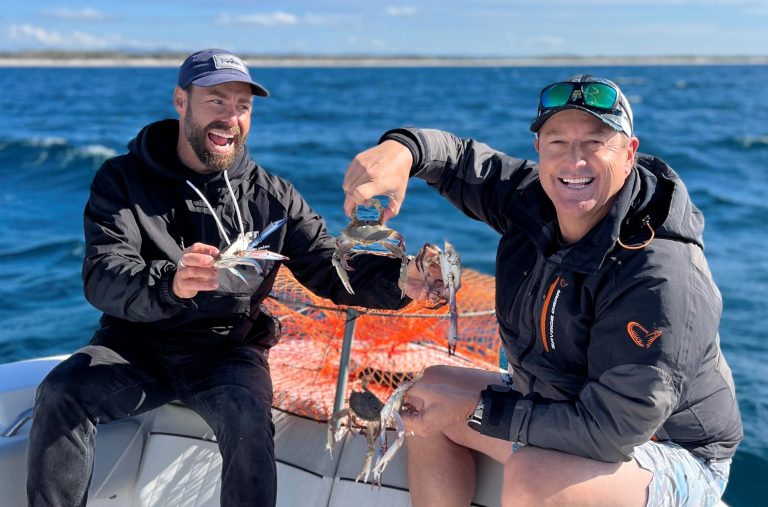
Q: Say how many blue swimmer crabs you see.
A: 5